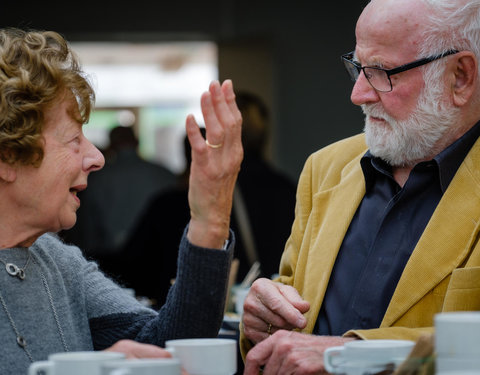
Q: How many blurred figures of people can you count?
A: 3